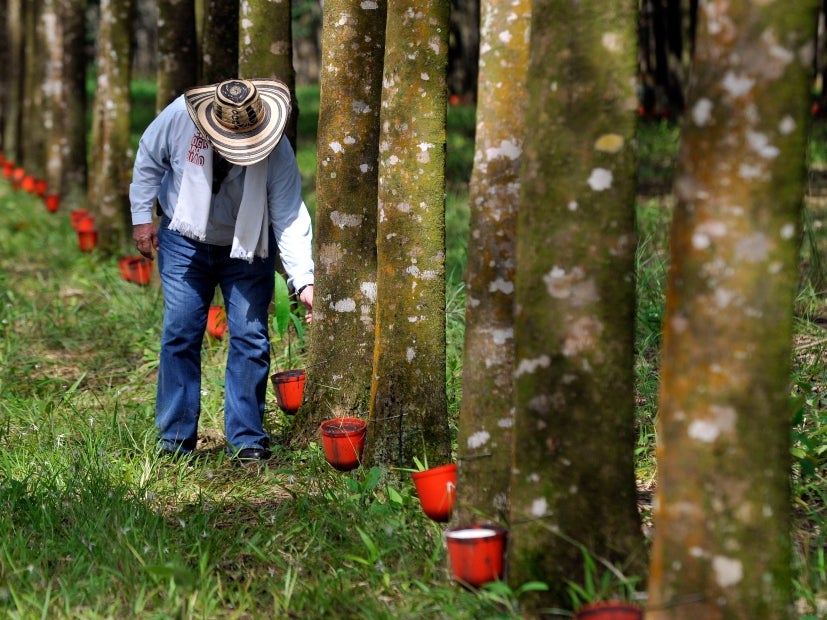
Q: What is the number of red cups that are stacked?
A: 0